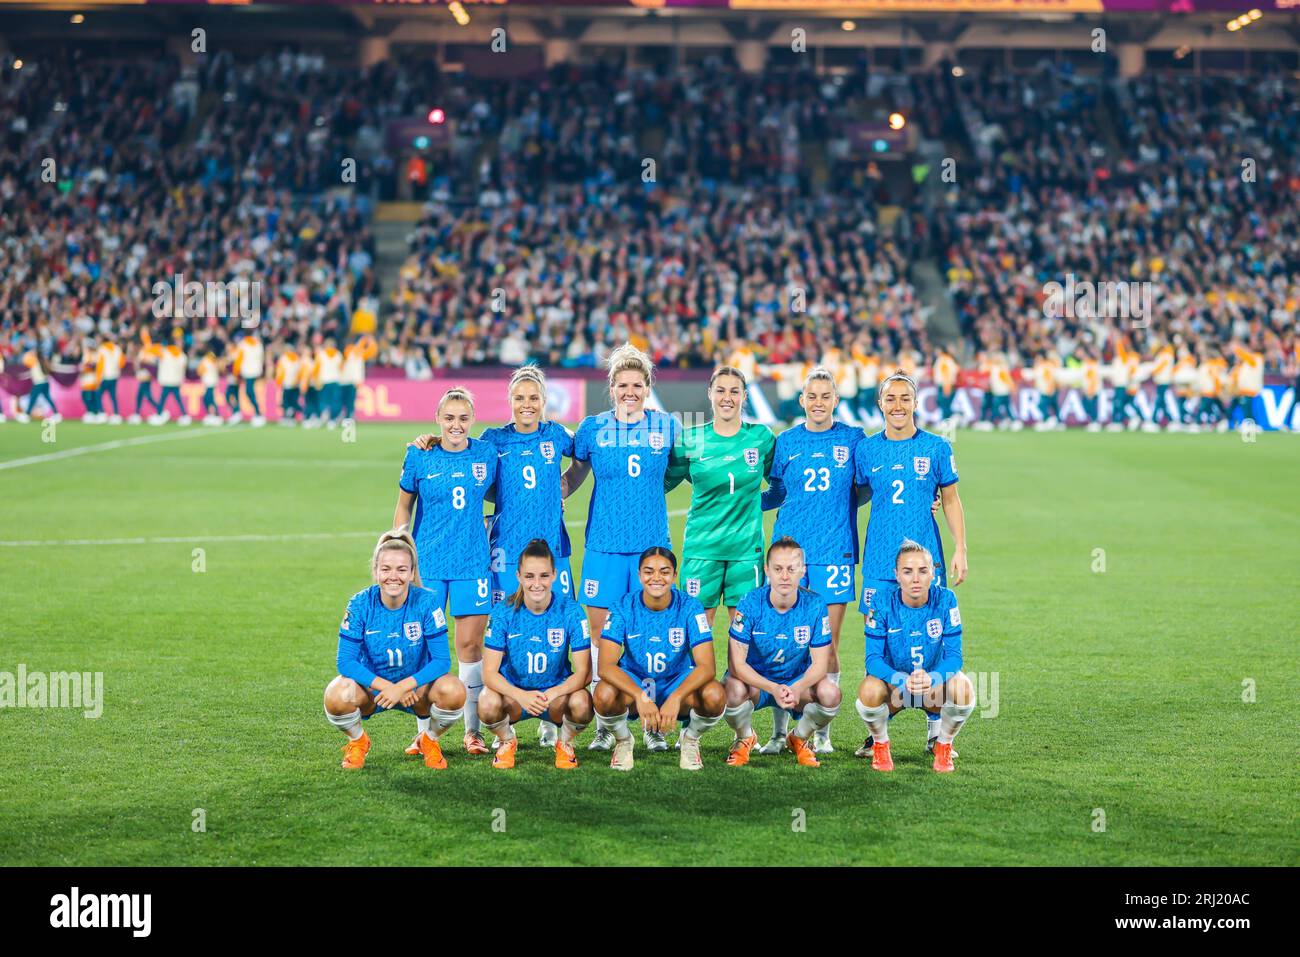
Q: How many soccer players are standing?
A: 6